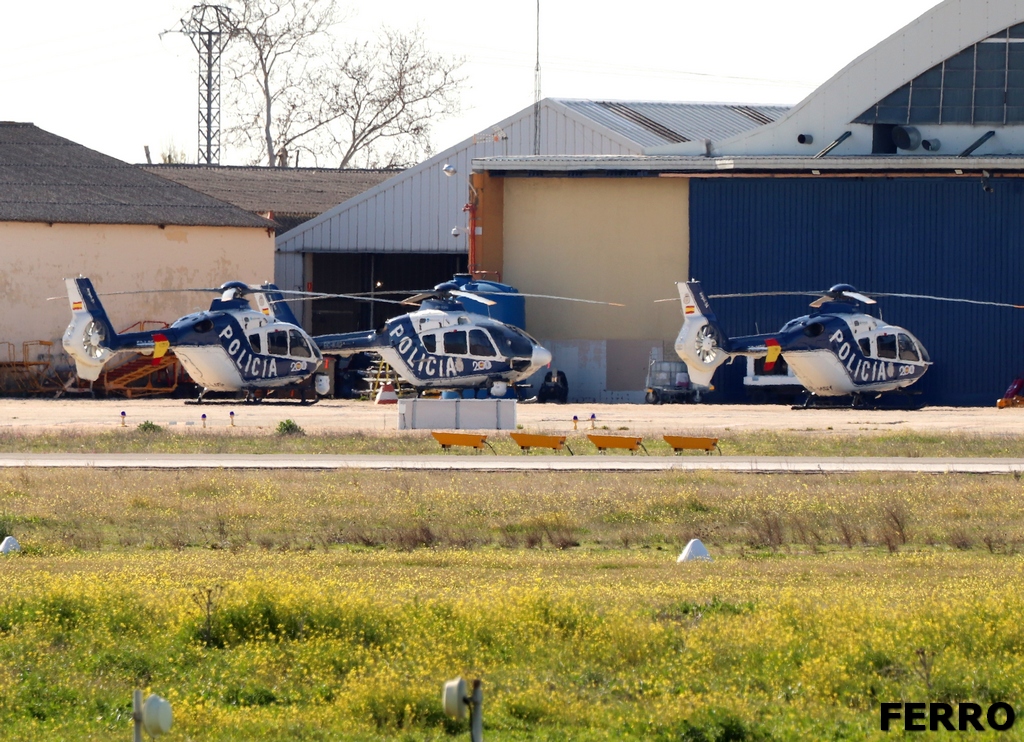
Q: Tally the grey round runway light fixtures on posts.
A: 2